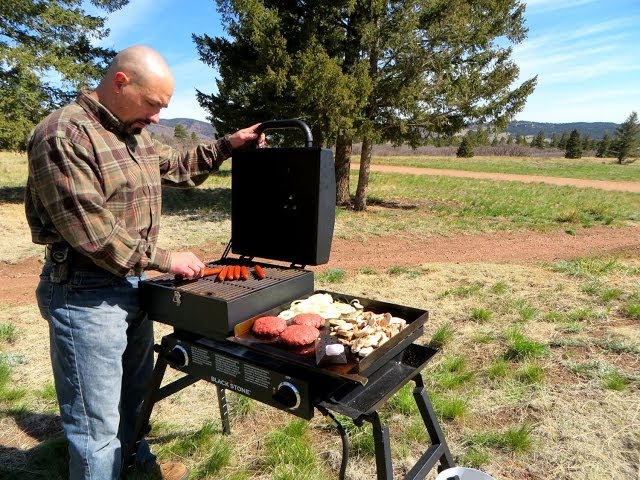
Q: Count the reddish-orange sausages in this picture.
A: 6